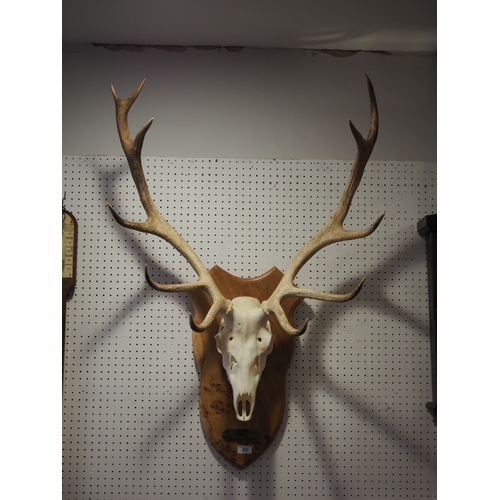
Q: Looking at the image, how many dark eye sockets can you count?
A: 2